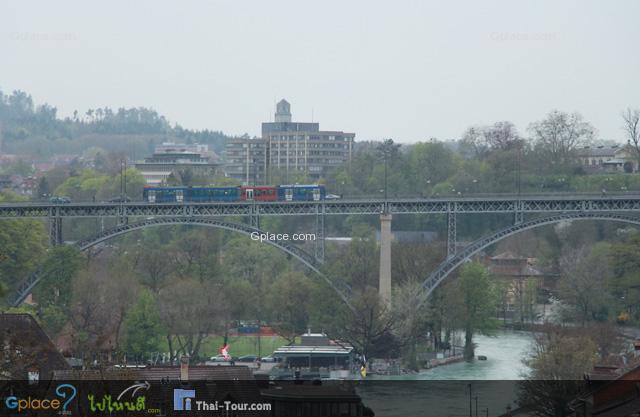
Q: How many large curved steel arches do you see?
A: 2